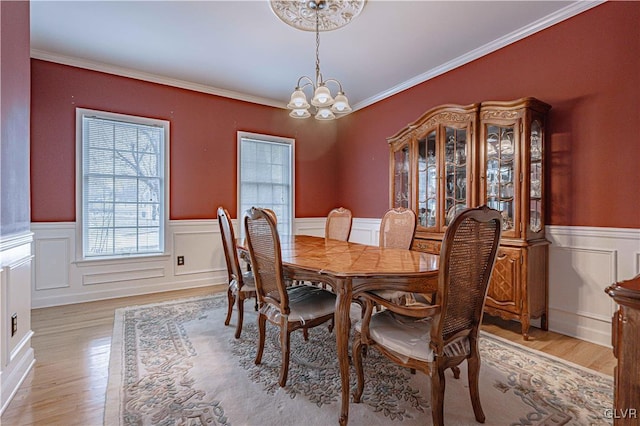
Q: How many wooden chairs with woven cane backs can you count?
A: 6